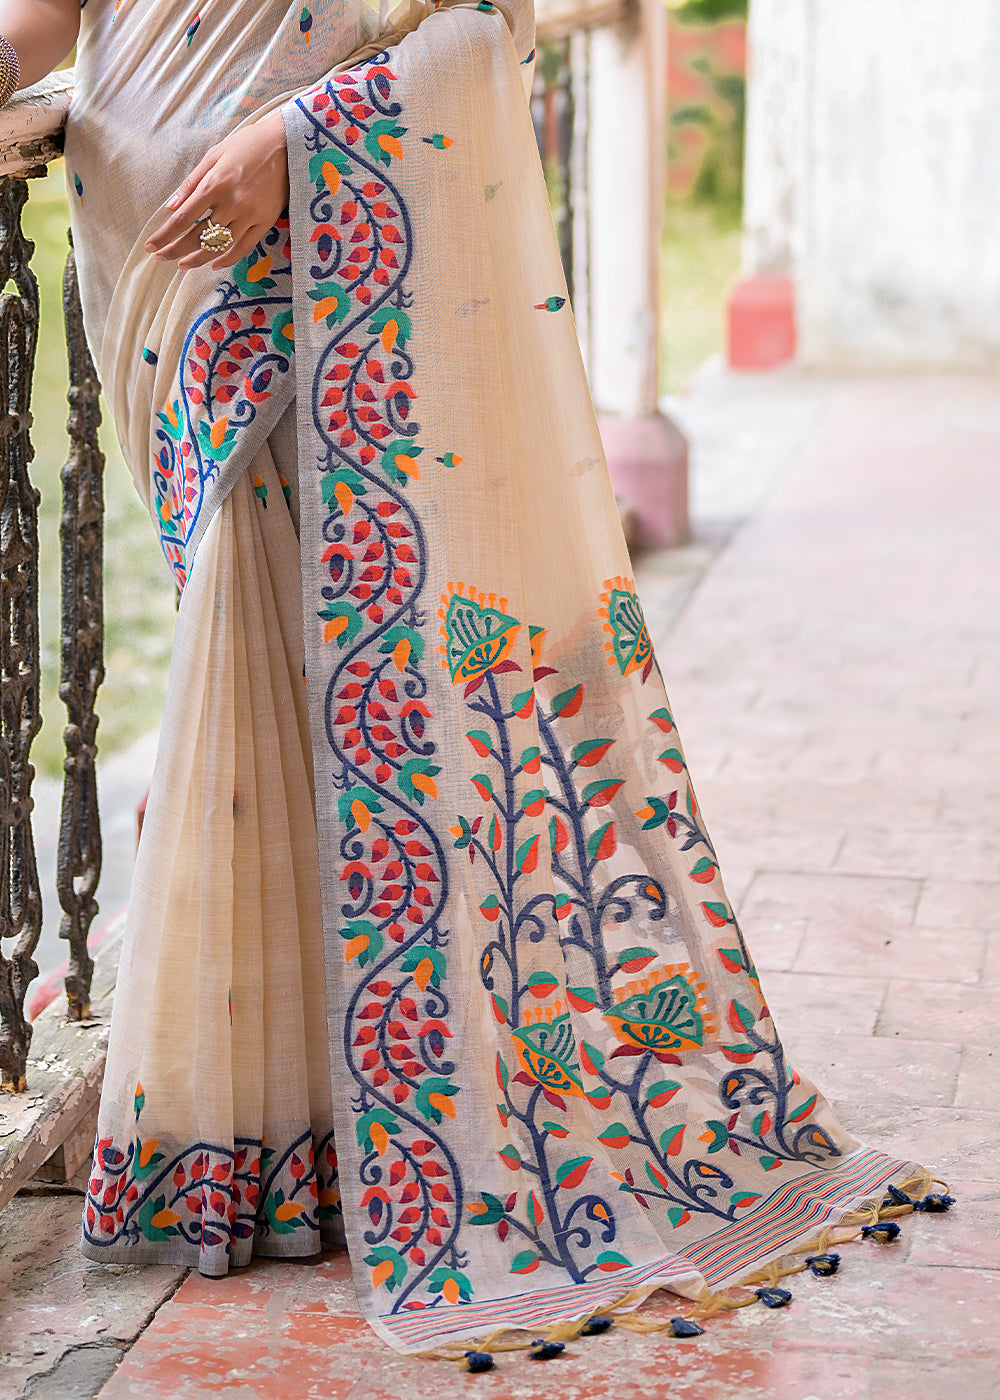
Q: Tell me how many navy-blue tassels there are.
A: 9